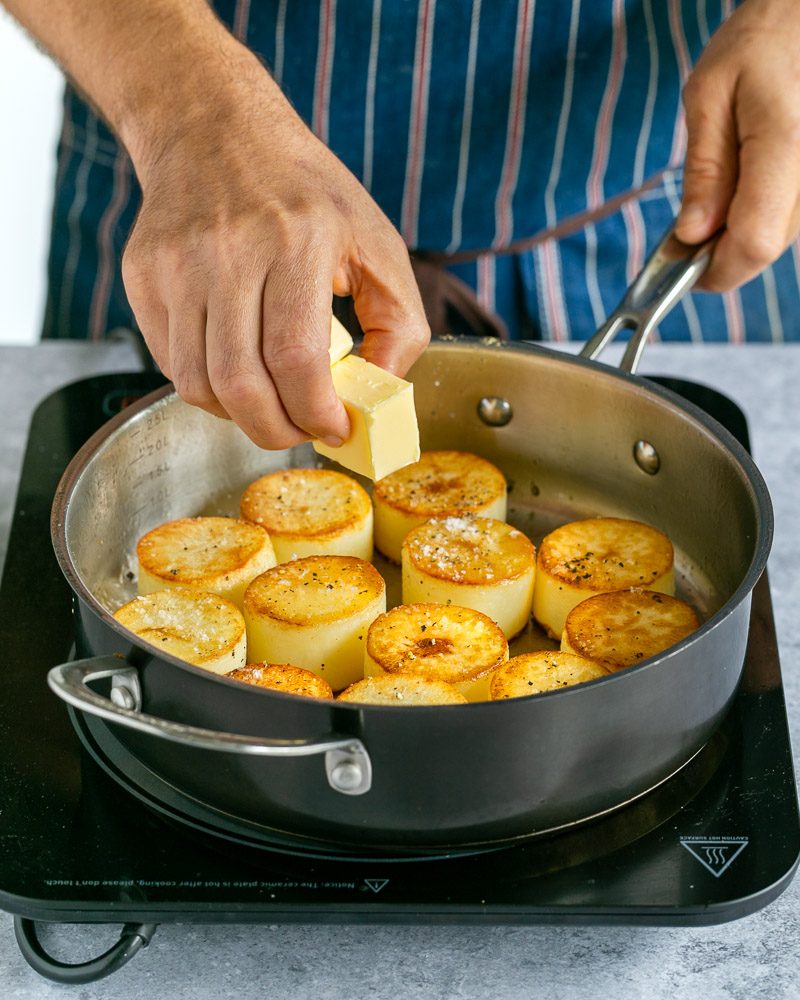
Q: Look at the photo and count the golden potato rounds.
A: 12